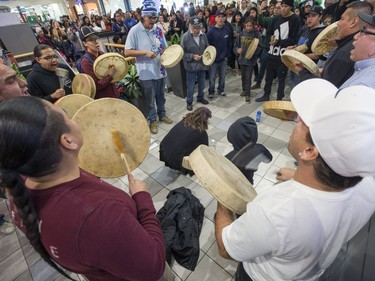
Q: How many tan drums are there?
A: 12